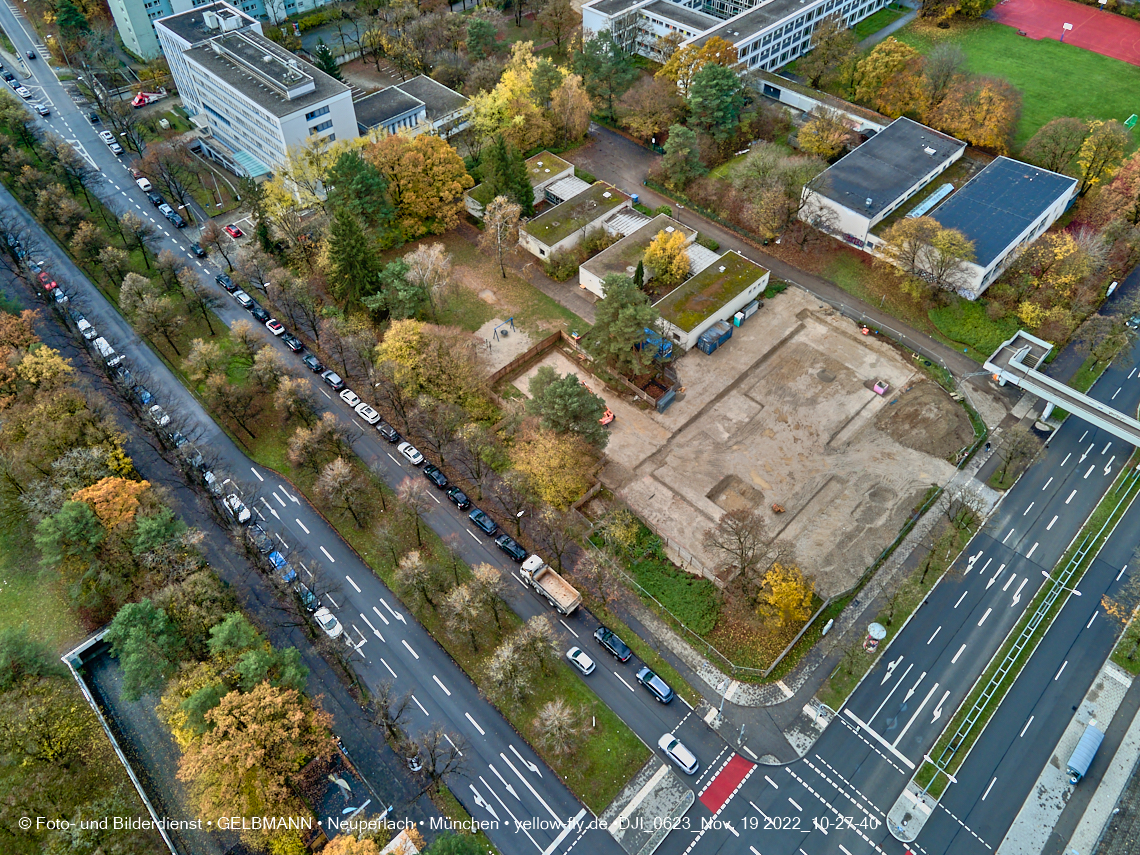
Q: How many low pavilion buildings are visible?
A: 4